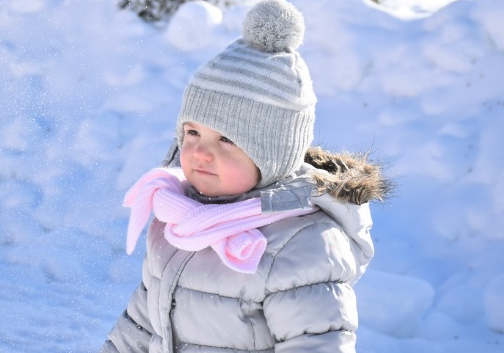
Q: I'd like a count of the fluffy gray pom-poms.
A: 1